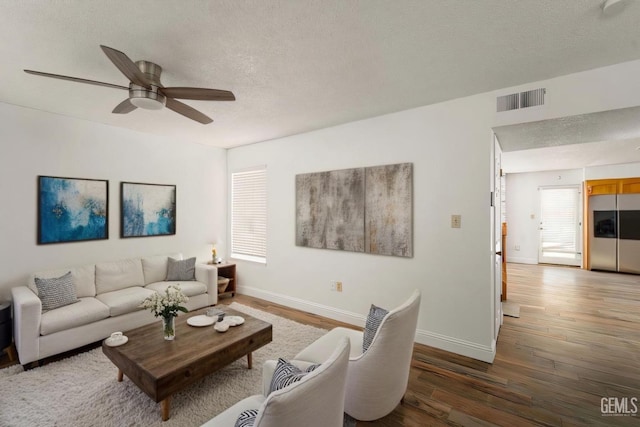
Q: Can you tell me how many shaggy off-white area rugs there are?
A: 1